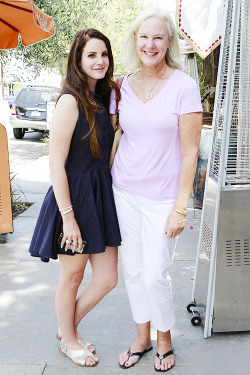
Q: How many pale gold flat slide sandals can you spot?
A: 2